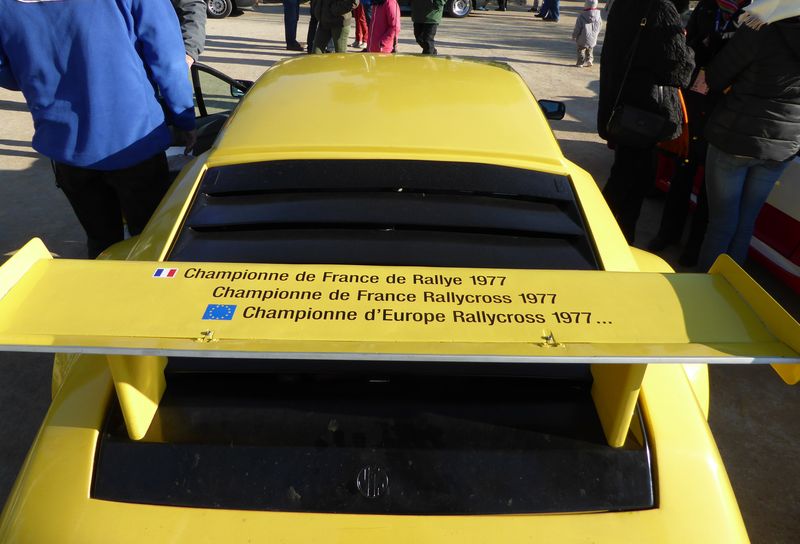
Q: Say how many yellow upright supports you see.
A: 2